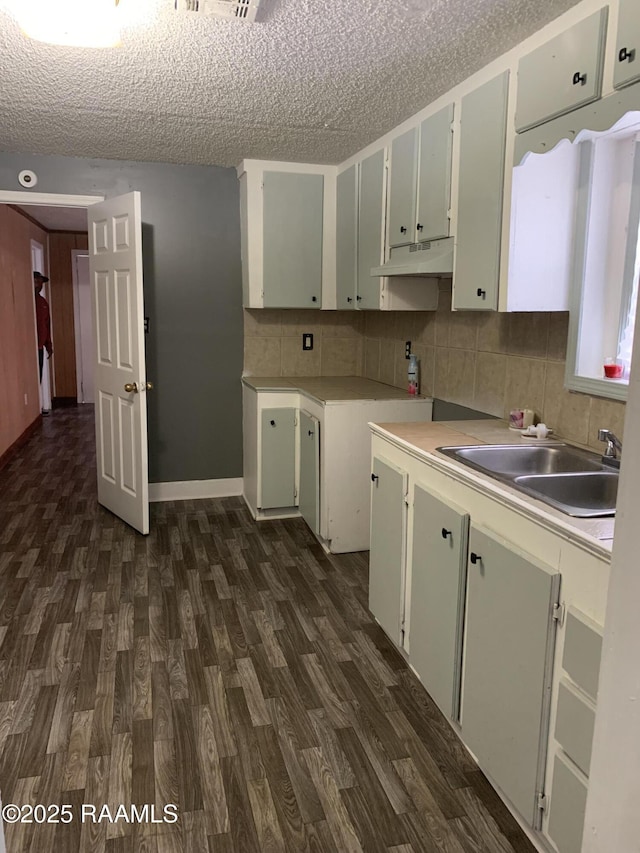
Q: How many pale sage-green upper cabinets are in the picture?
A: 8